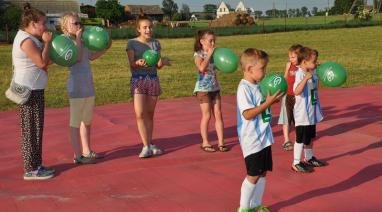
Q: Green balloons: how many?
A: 6